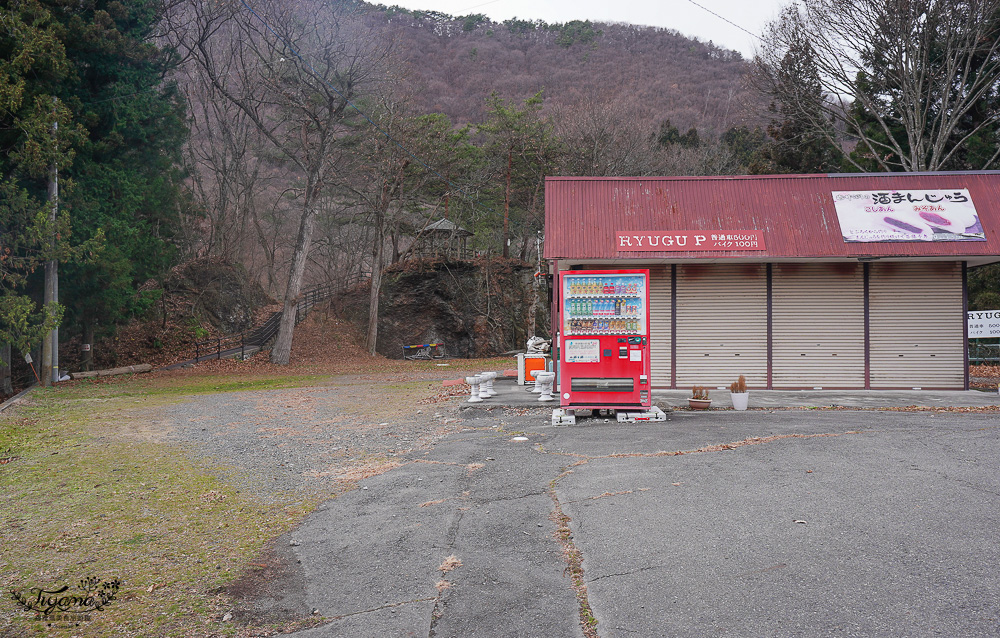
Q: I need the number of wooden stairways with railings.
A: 1